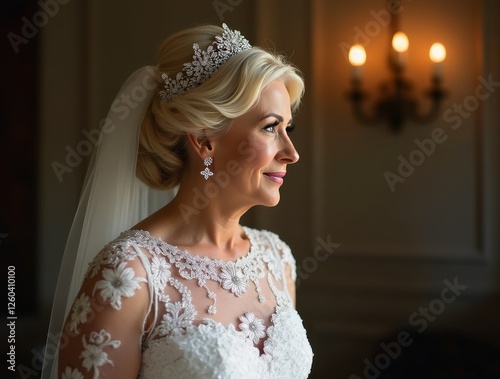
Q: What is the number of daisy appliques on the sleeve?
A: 4